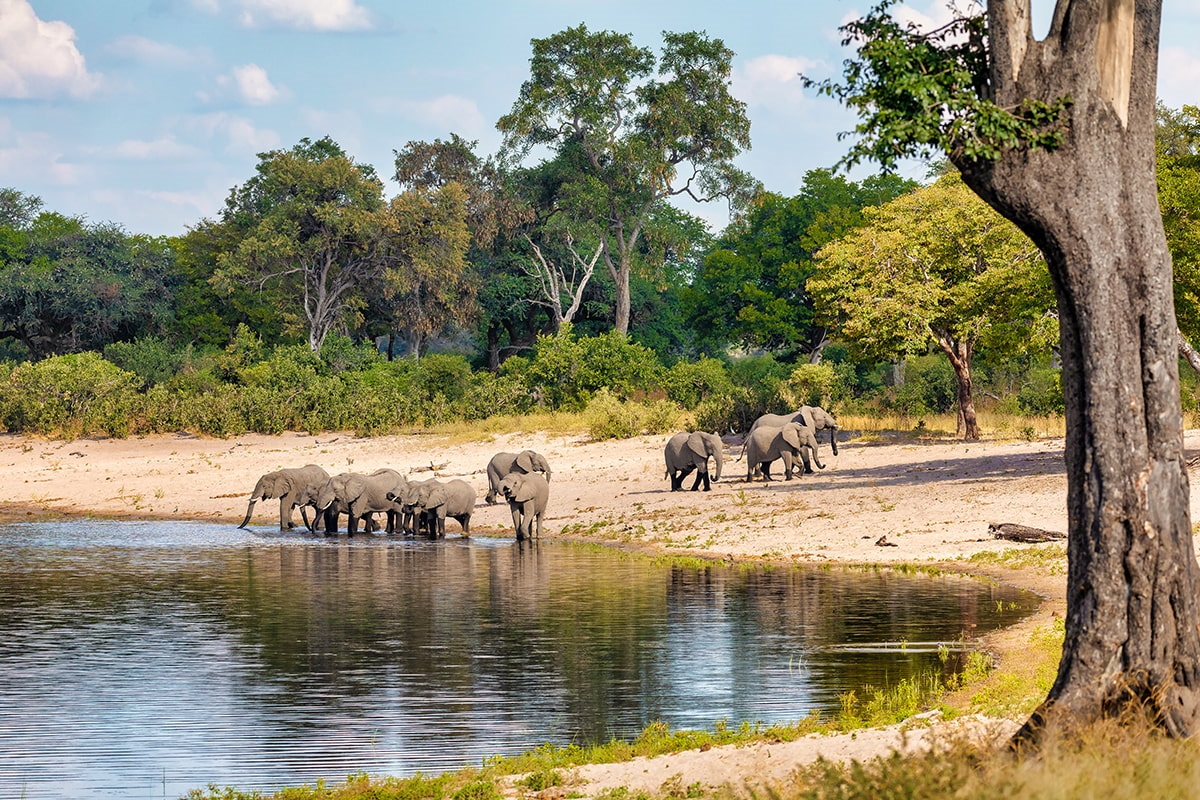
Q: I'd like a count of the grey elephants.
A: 11